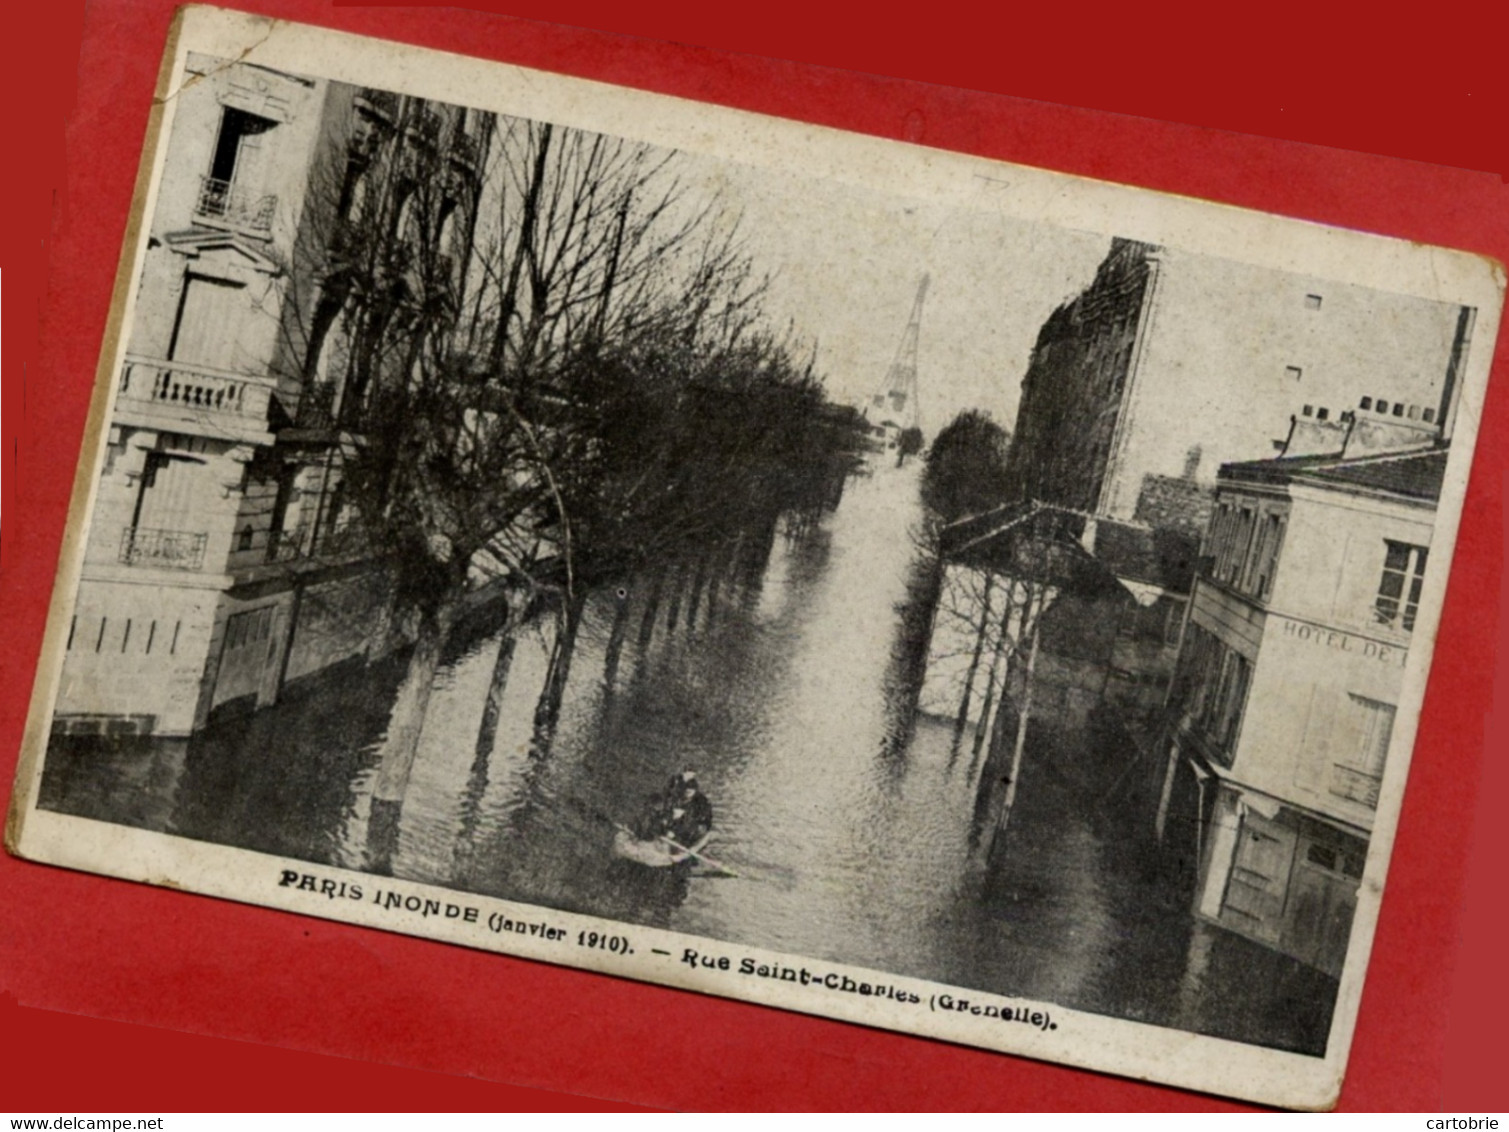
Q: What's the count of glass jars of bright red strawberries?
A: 0